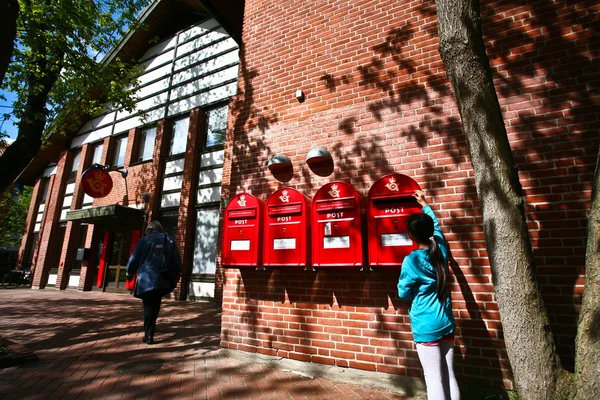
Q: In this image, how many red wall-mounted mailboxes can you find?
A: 4